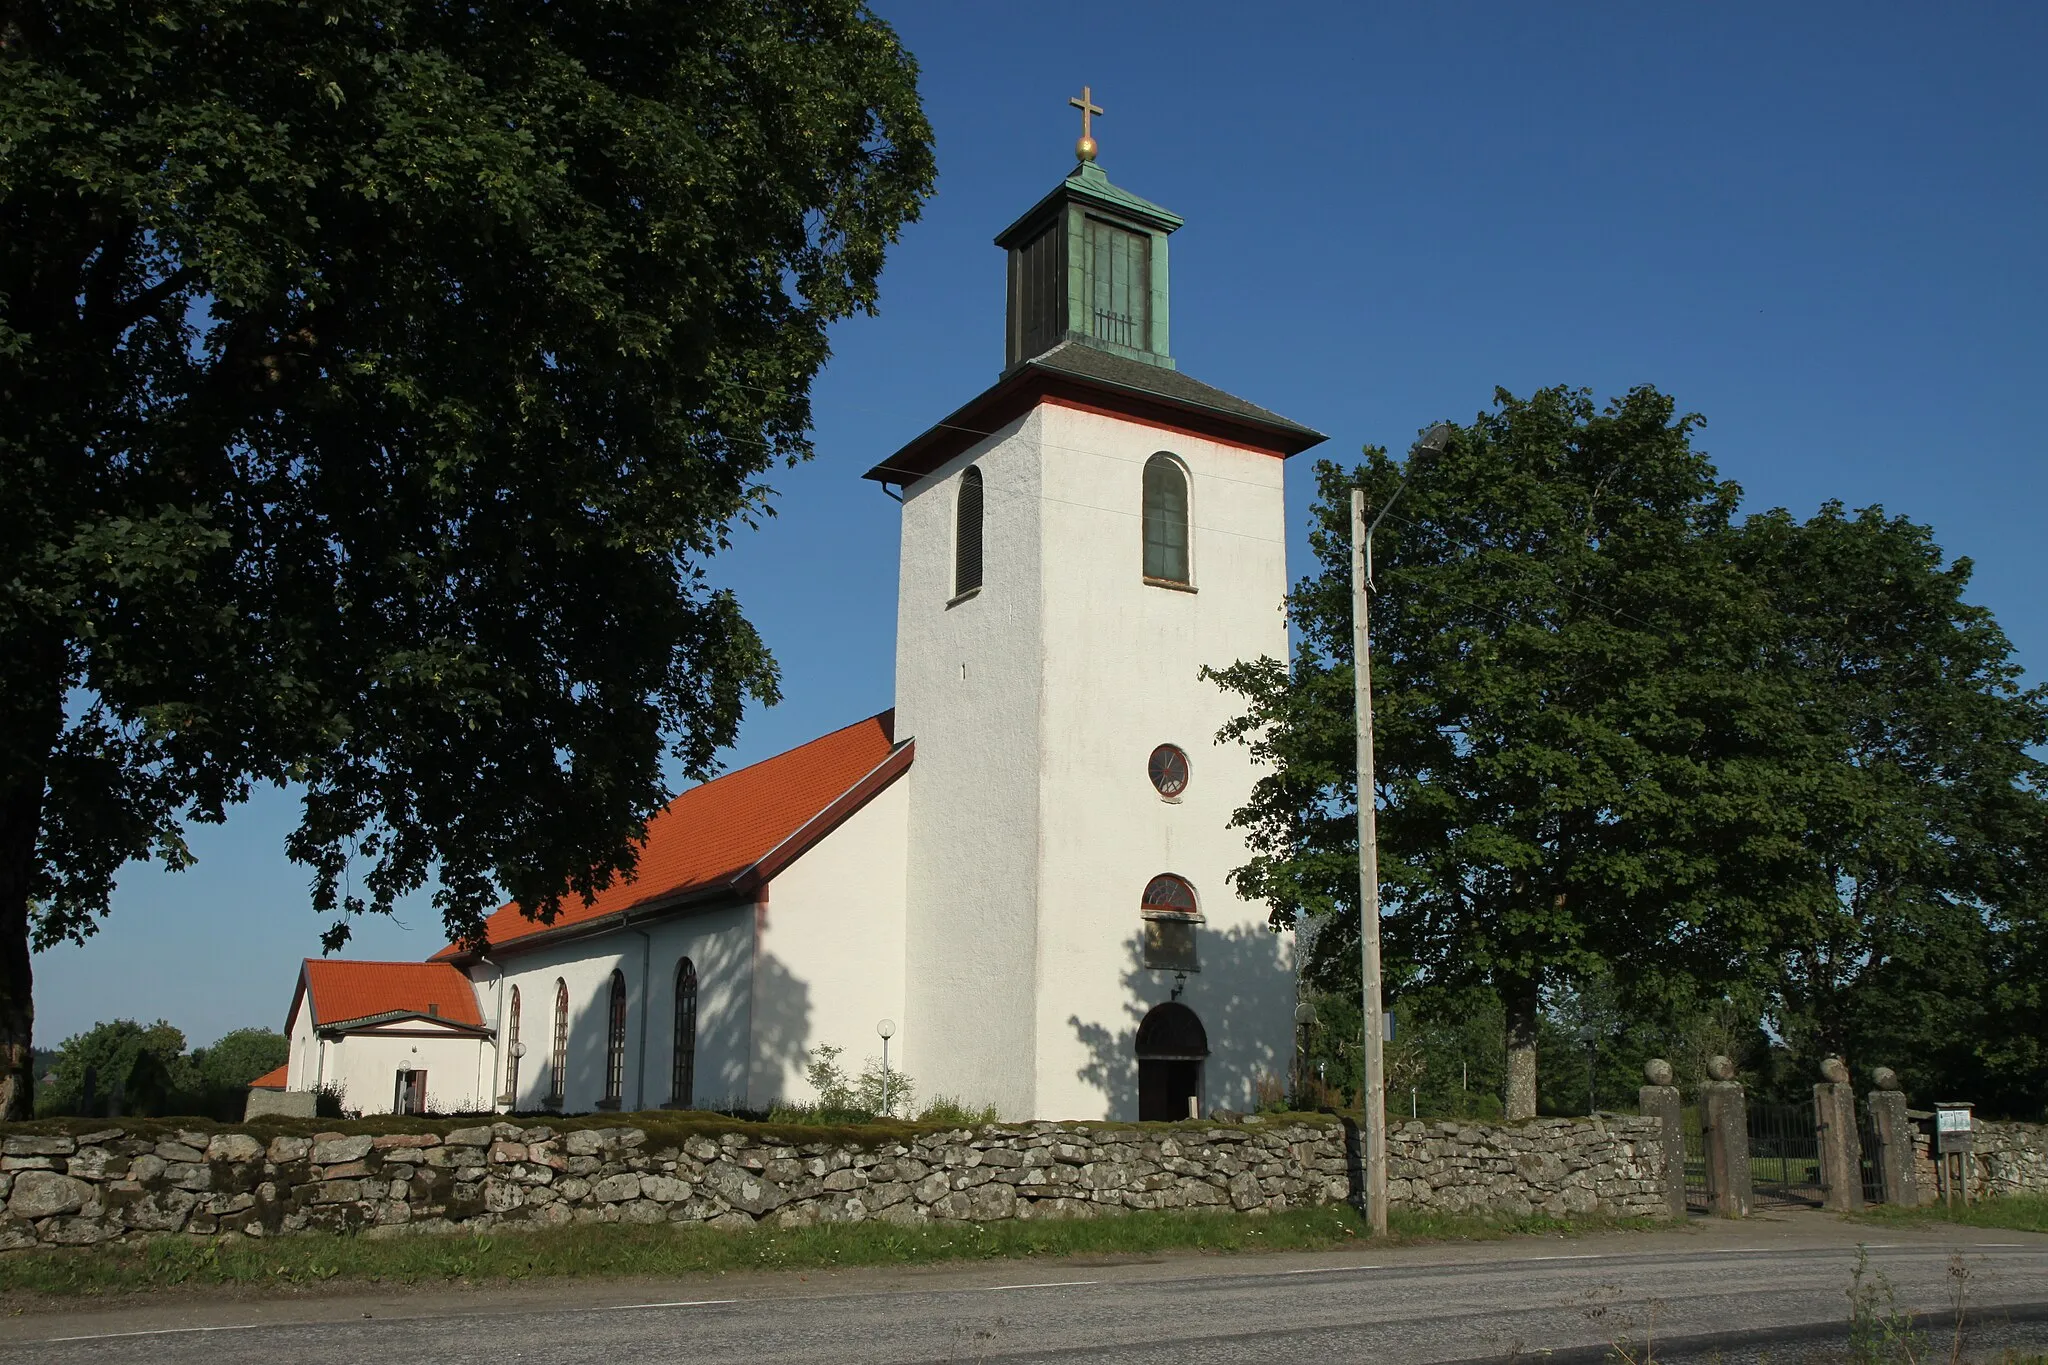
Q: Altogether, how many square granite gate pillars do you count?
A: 4